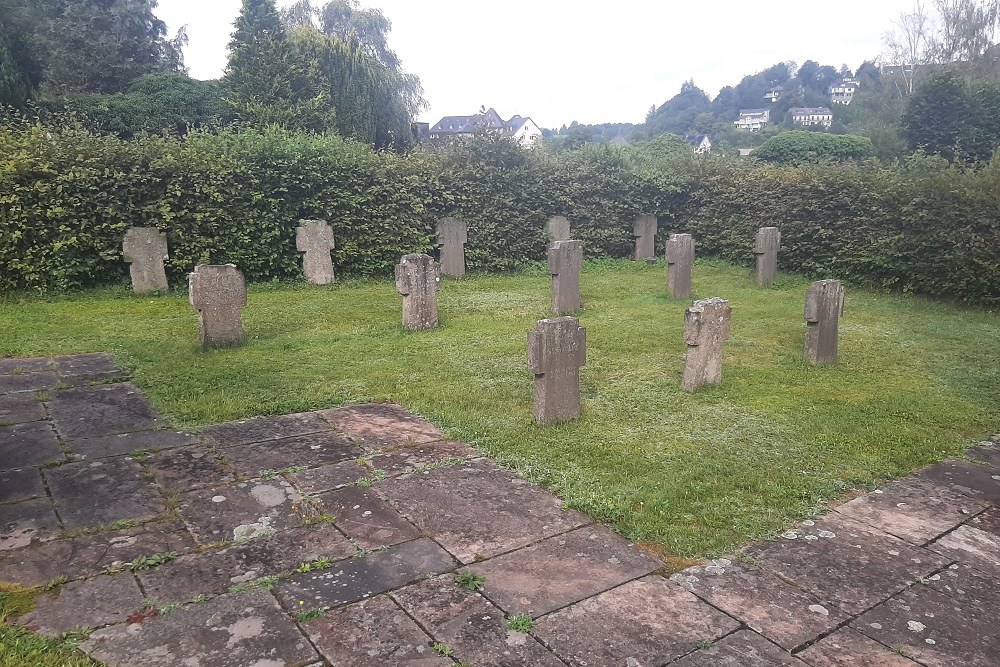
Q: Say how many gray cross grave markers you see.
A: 13